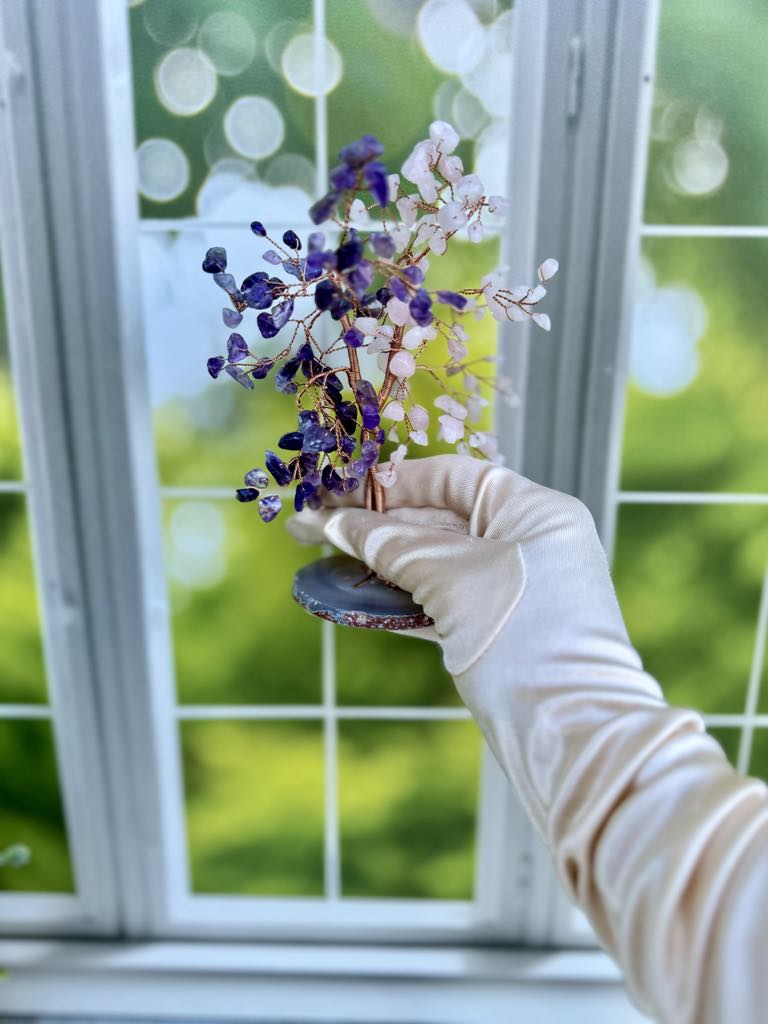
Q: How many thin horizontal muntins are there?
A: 8